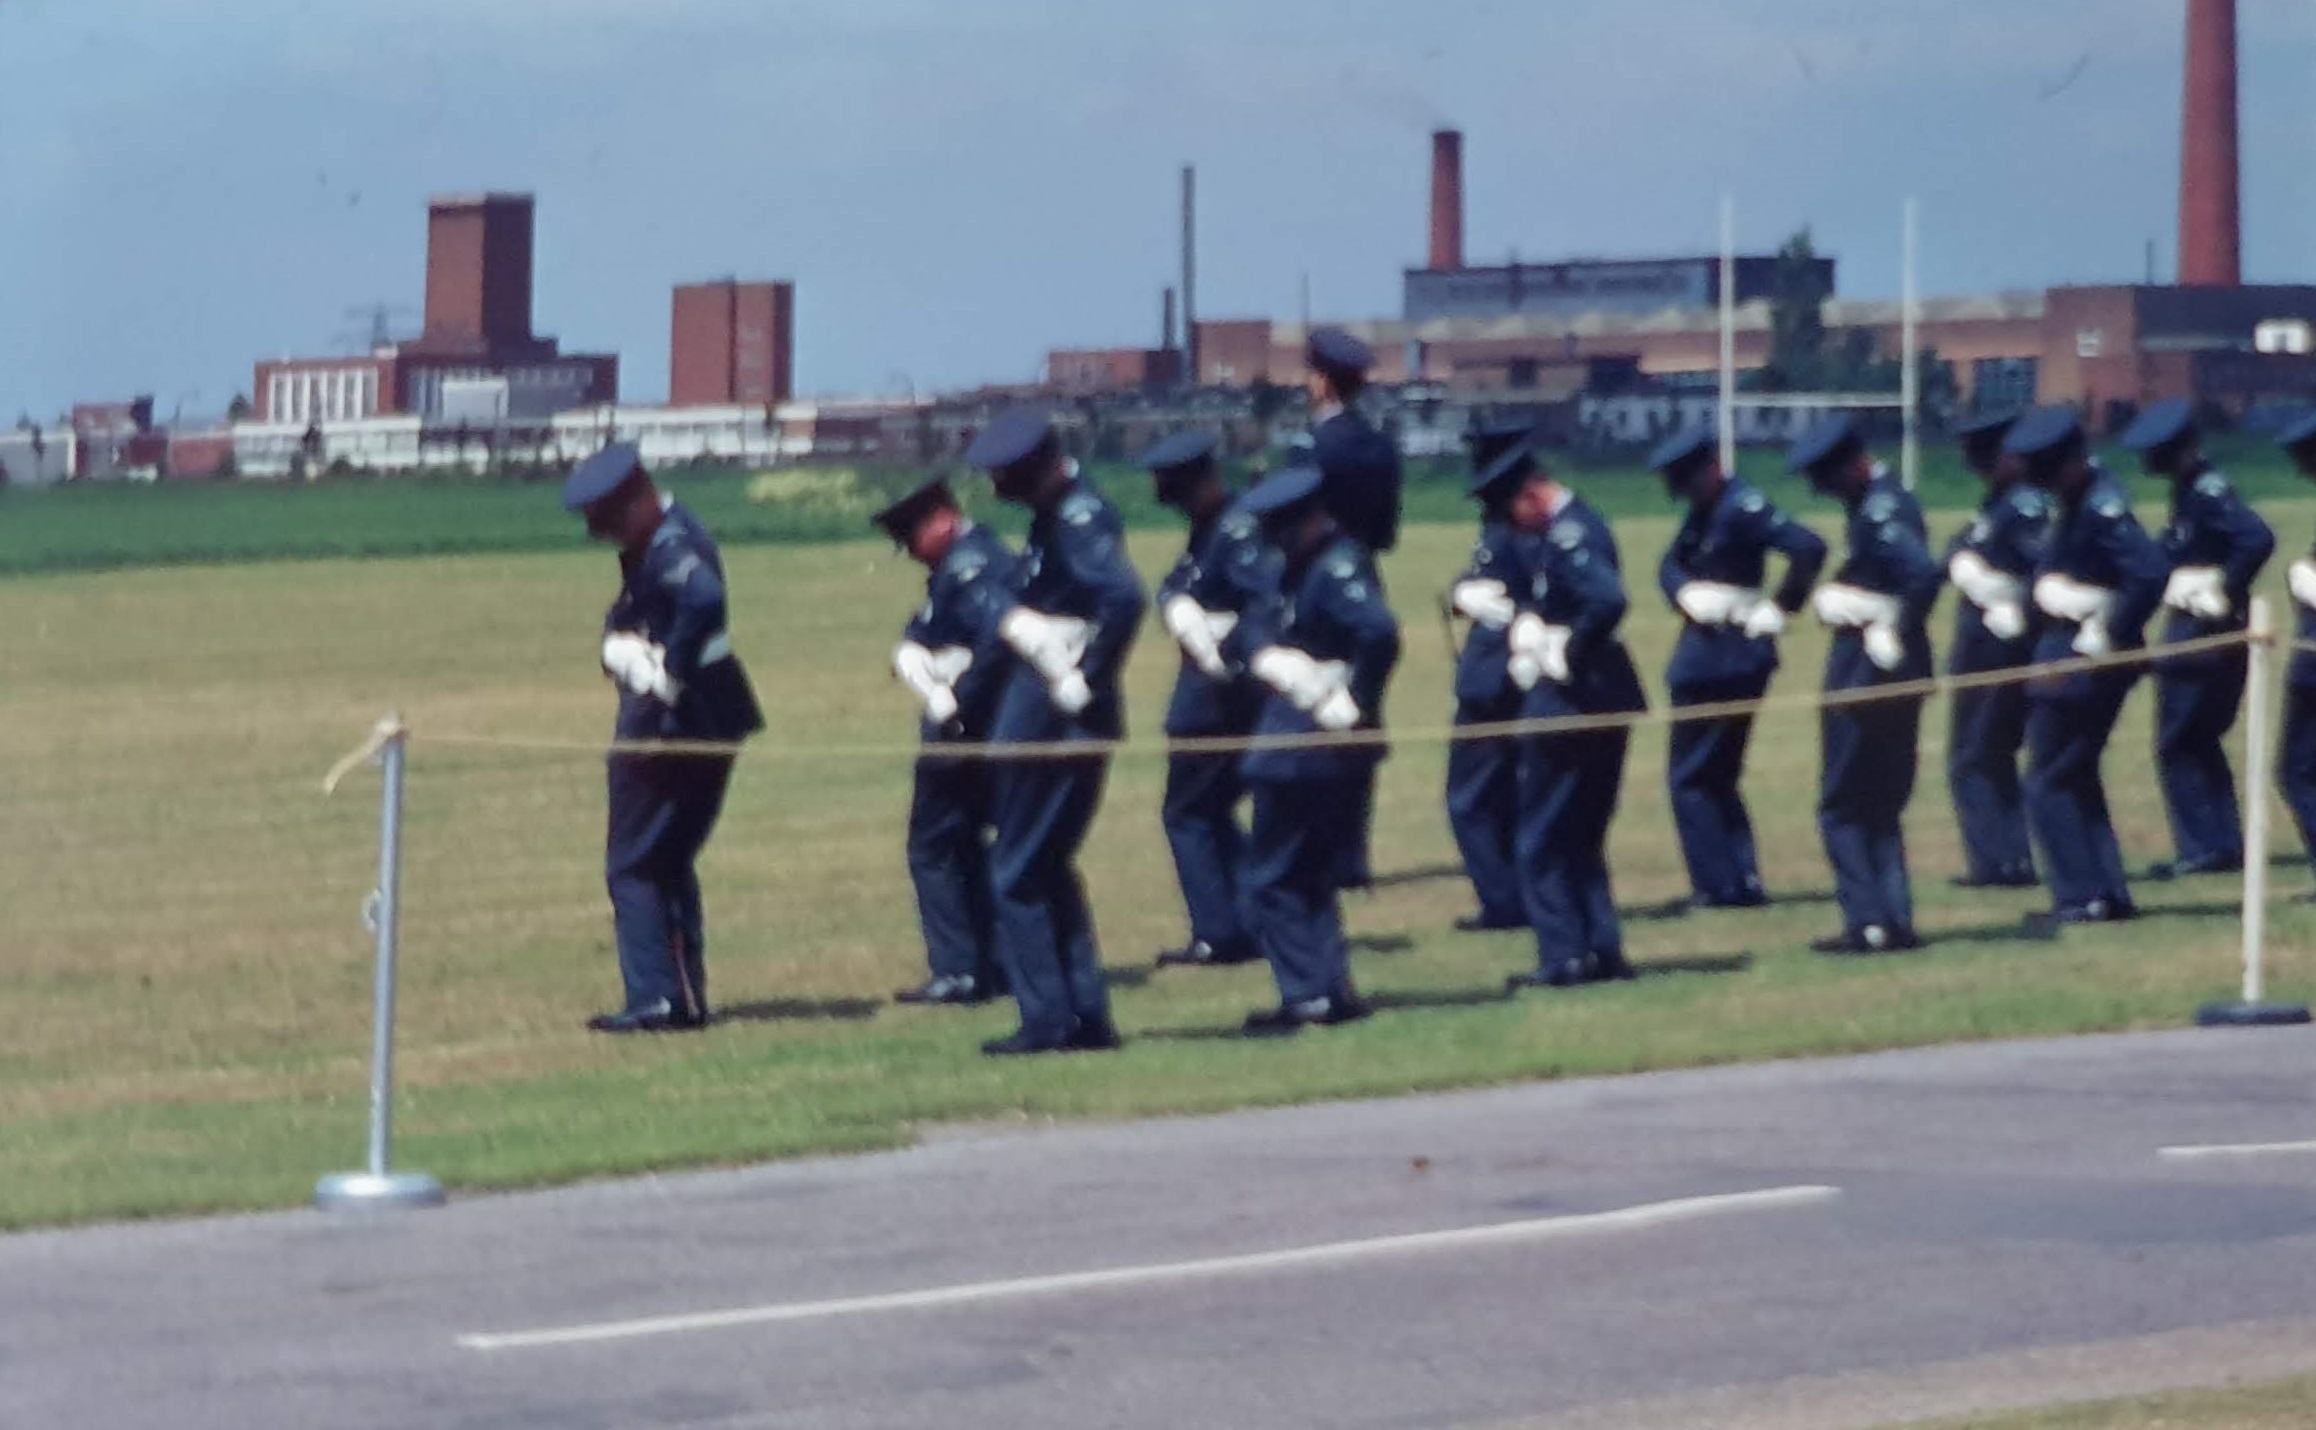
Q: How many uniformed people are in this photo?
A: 14